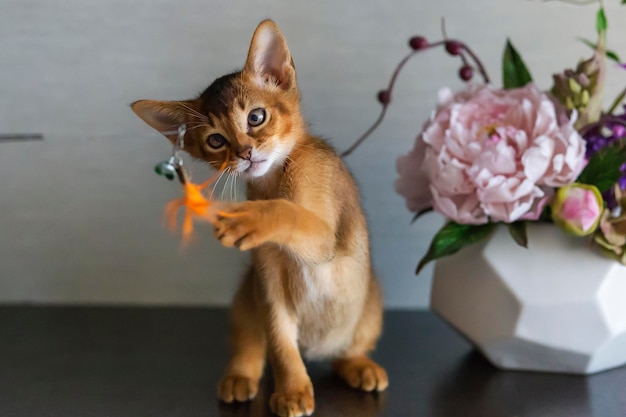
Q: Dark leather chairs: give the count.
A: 0